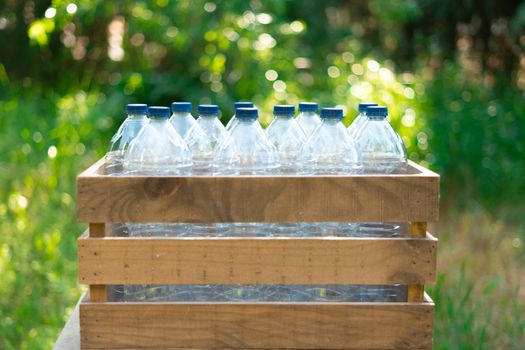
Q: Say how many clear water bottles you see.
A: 11